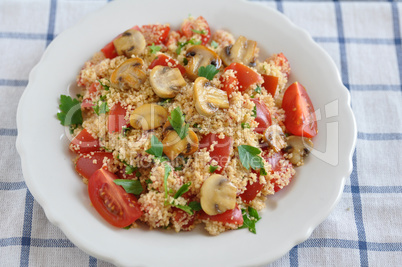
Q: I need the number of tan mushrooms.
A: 11